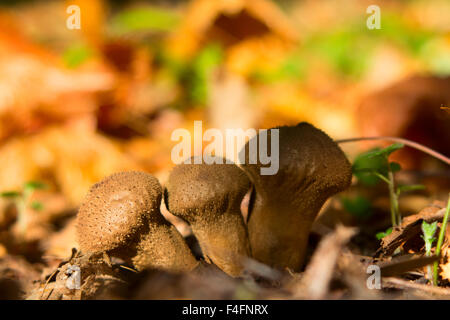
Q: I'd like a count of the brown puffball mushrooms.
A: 3